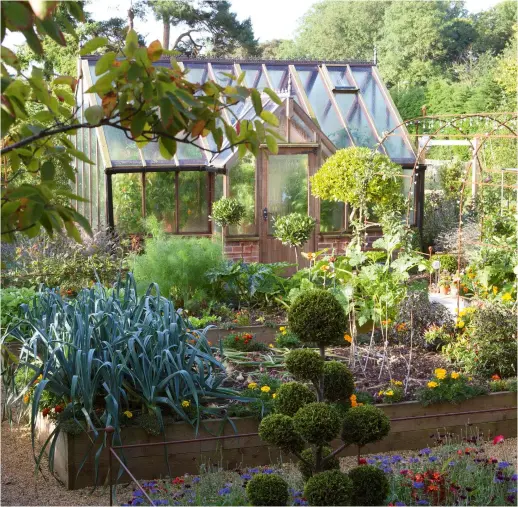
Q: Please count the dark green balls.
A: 11